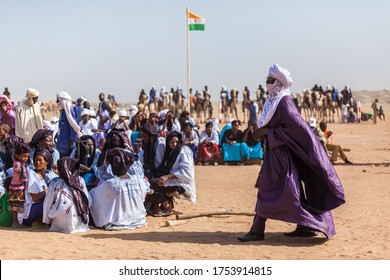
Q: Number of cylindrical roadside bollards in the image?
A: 0